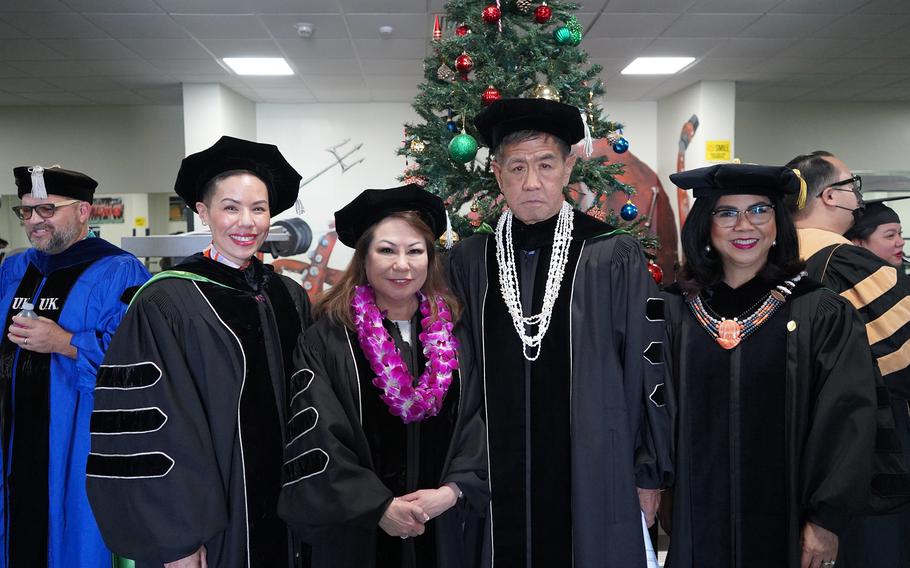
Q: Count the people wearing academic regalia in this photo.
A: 7